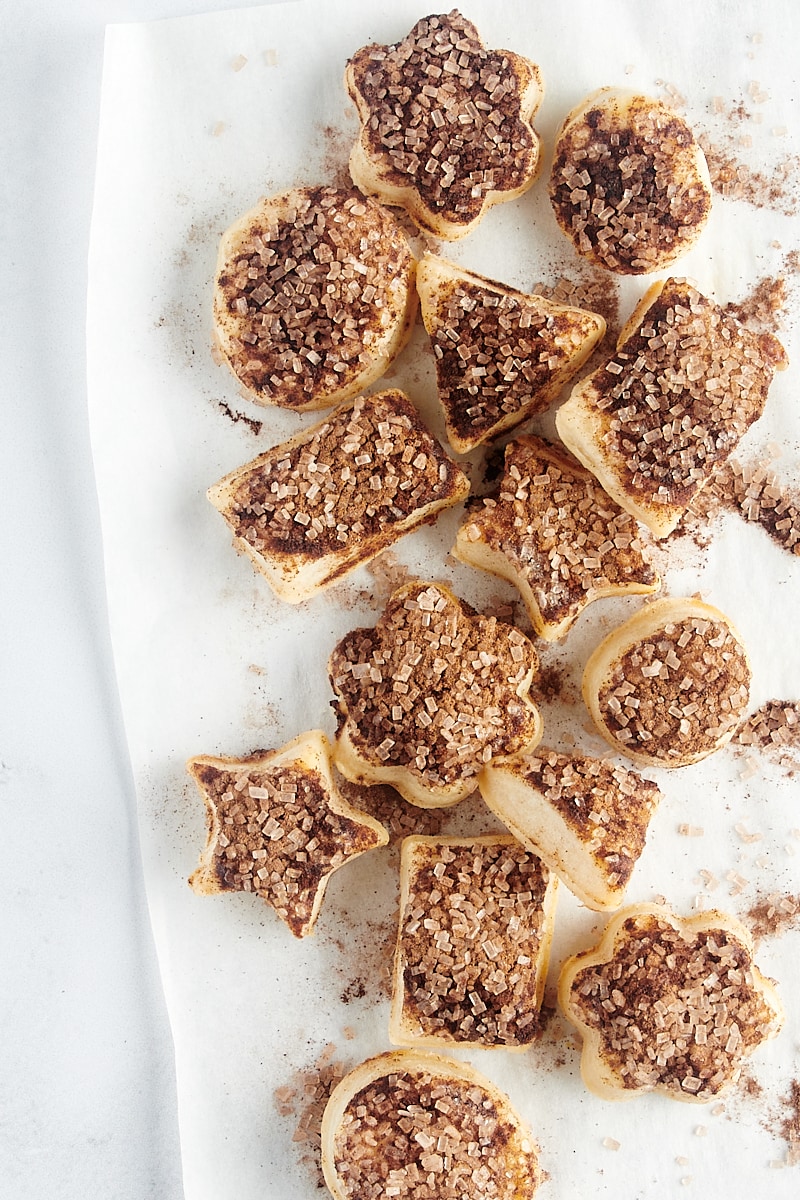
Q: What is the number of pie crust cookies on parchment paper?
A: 14